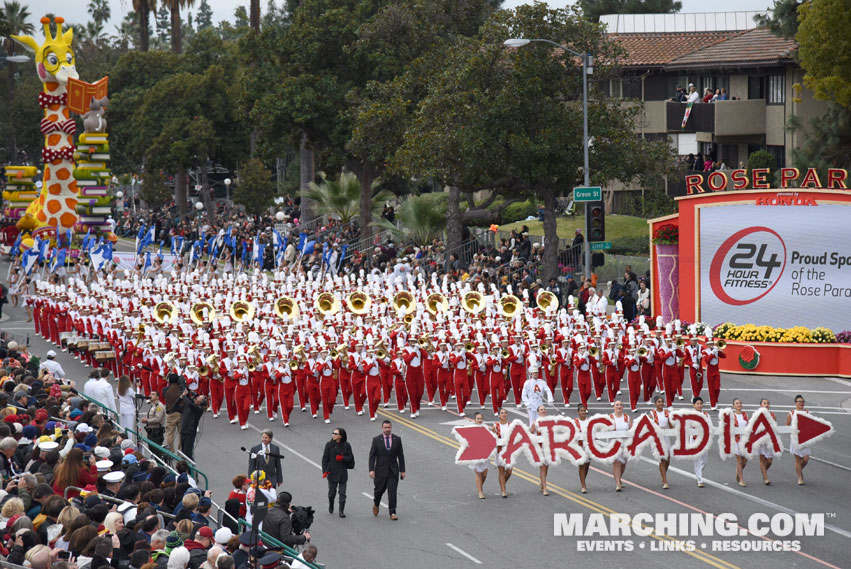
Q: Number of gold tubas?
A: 11